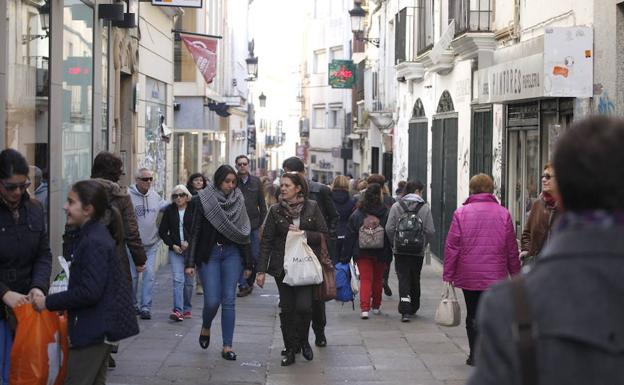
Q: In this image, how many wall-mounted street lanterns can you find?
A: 3